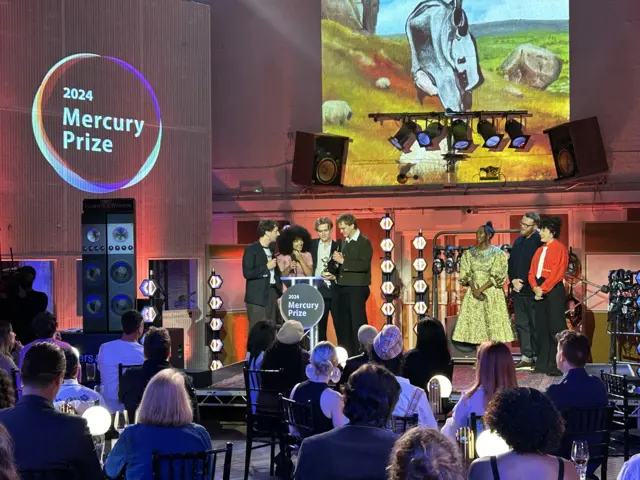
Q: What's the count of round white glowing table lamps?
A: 4